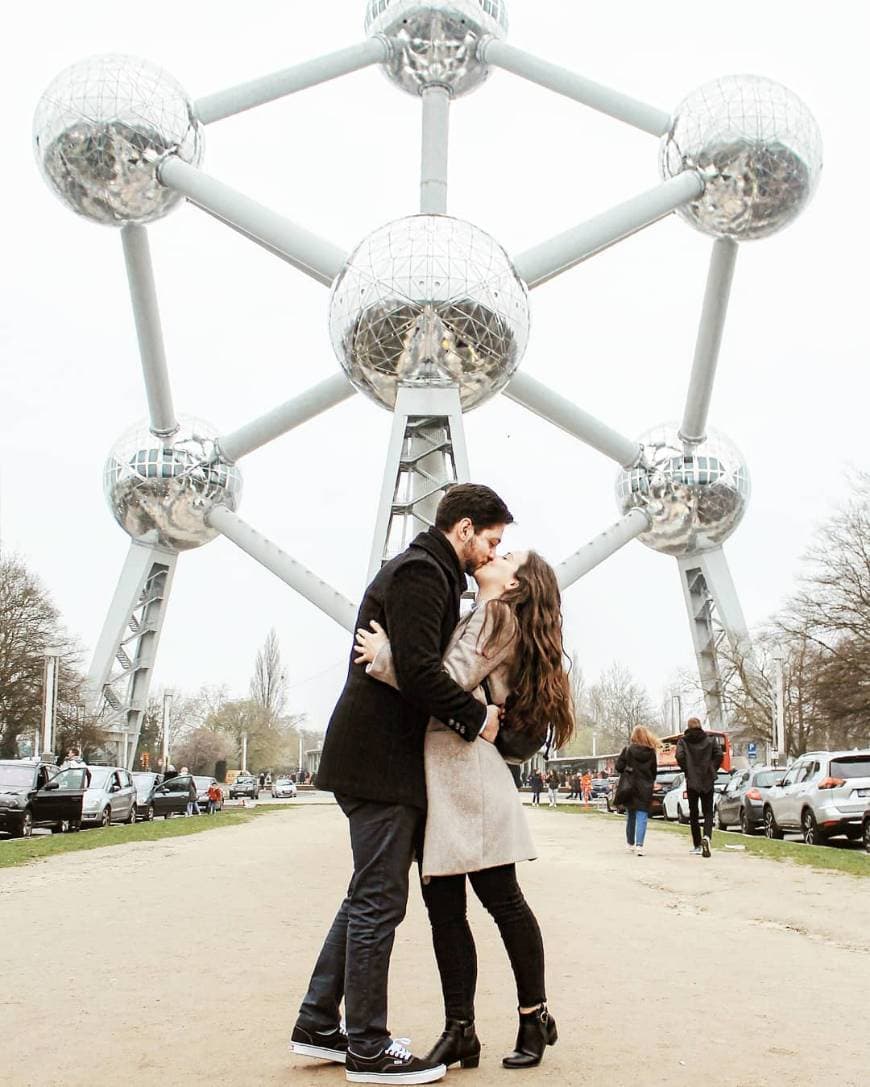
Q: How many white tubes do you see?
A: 11